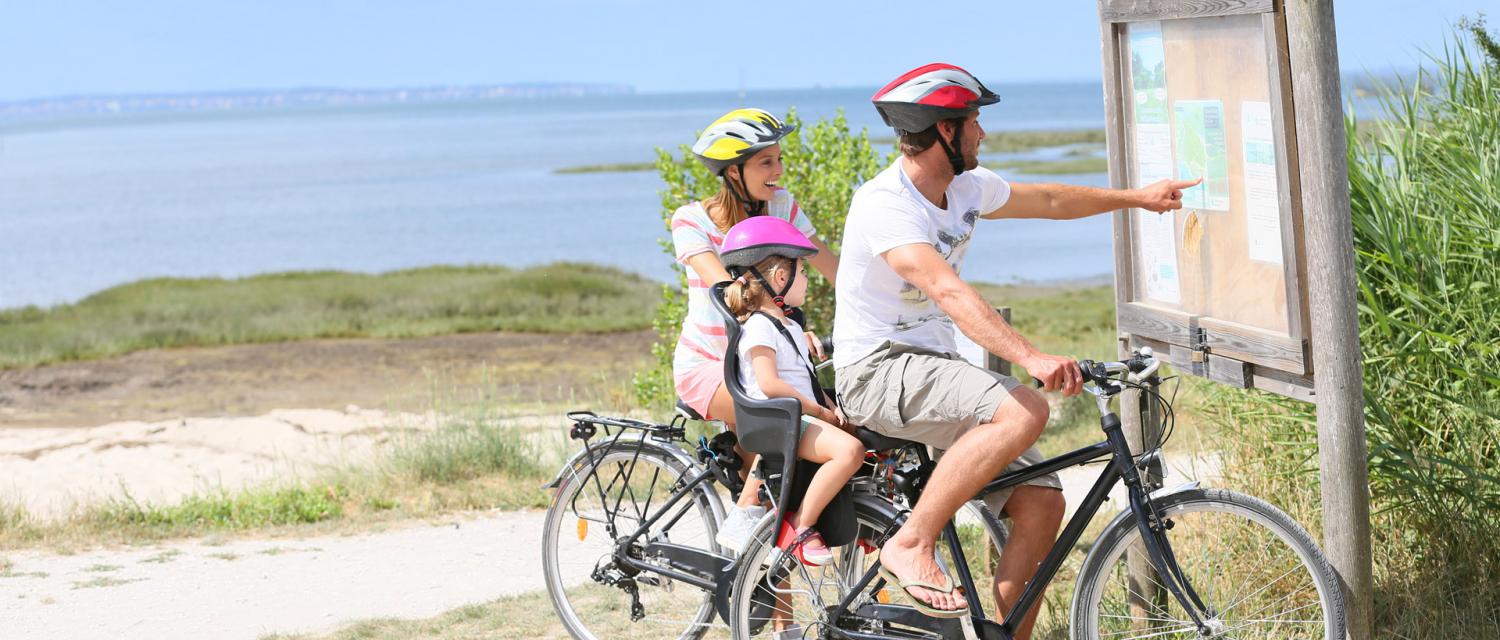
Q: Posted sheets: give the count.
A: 3